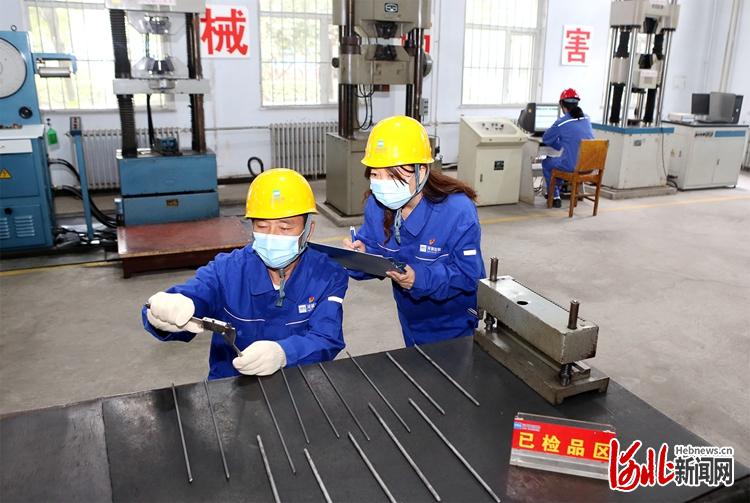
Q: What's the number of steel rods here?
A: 14